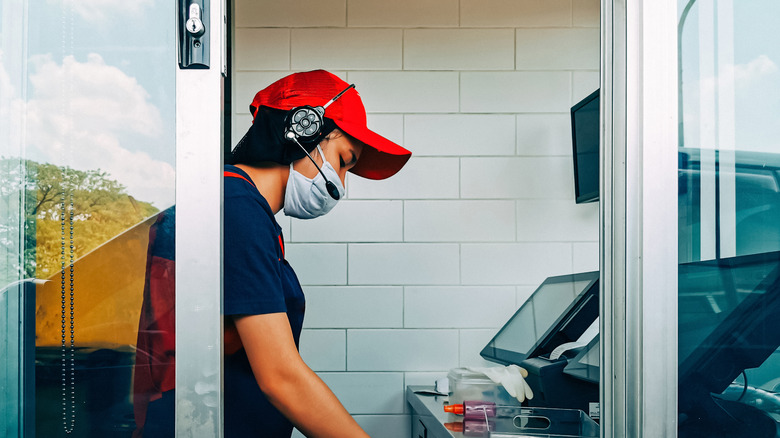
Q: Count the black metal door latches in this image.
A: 1